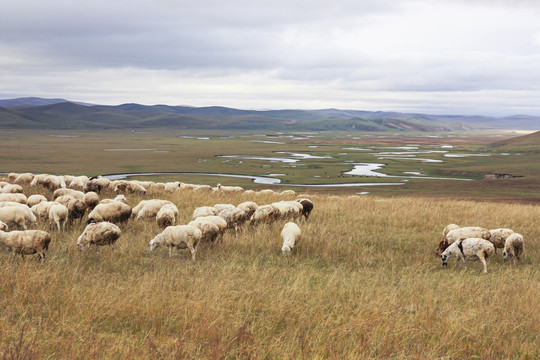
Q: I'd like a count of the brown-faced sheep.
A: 1